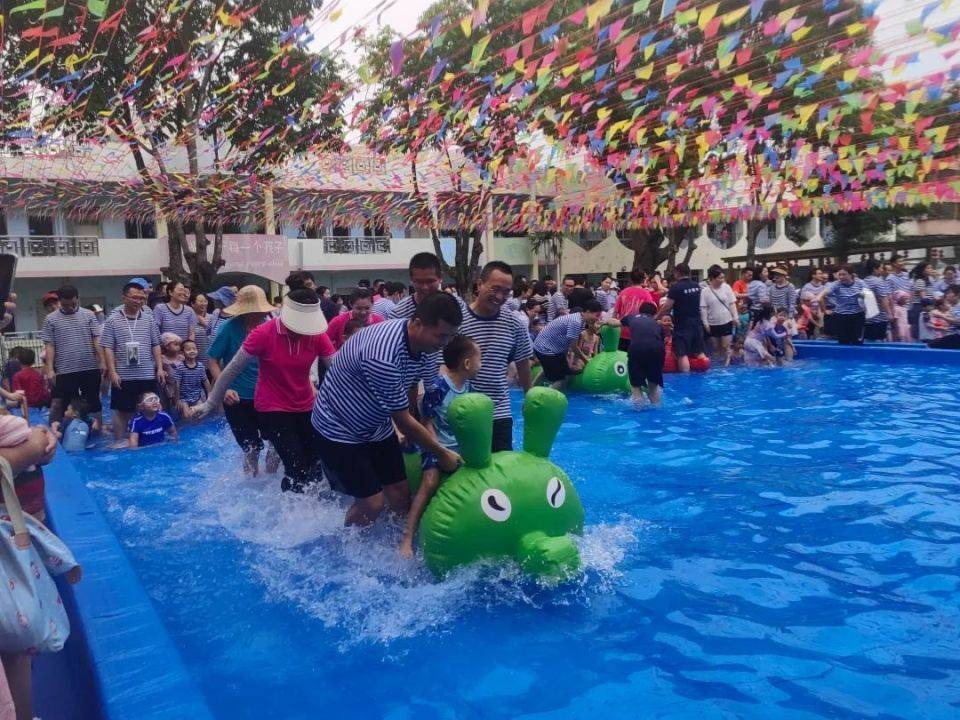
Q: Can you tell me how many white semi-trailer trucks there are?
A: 0